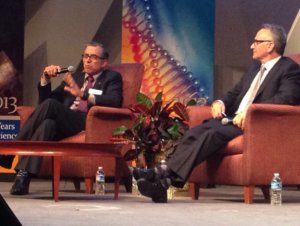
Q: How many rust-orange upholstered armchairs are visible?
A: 2